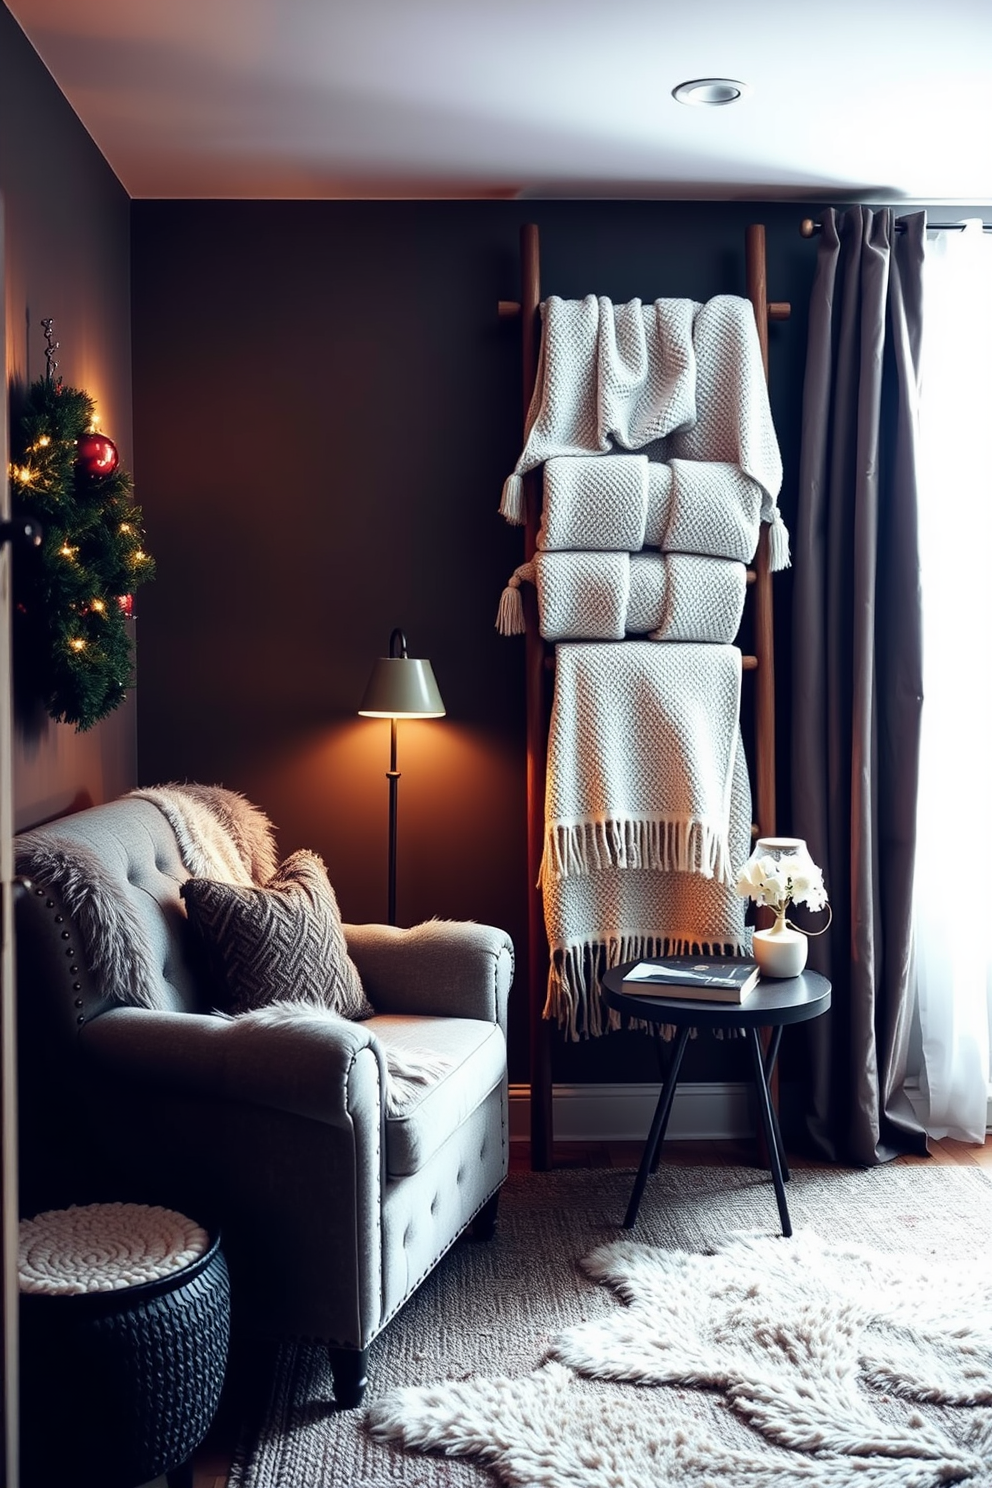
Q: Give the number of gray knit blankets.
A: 4